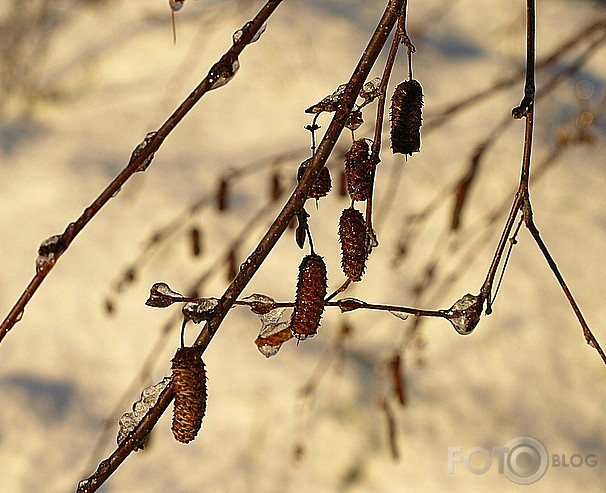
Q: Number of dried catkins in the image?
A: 6